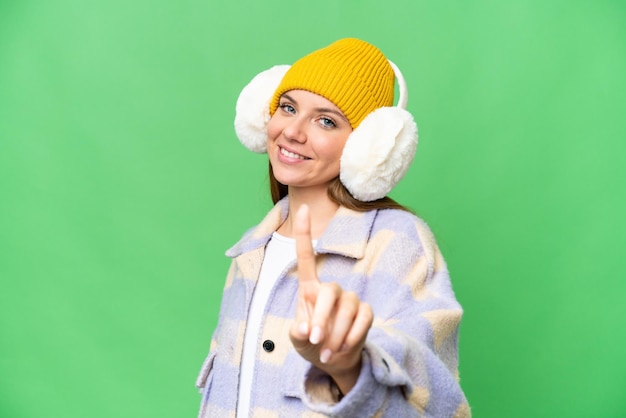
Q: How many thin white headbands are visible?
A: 1